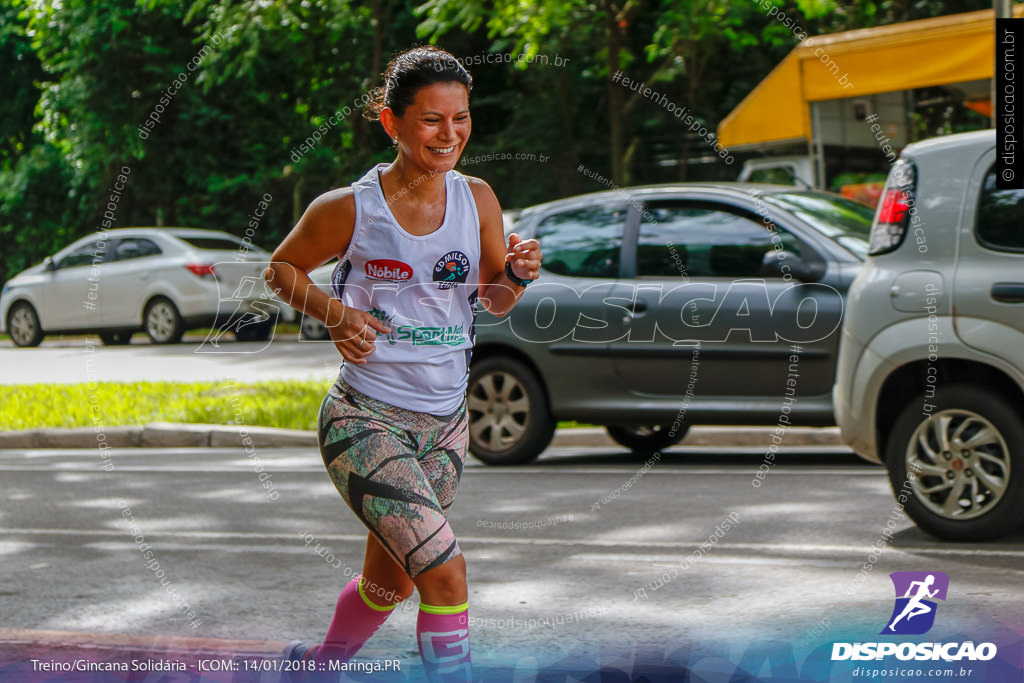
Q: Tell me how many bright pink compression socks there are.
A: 2